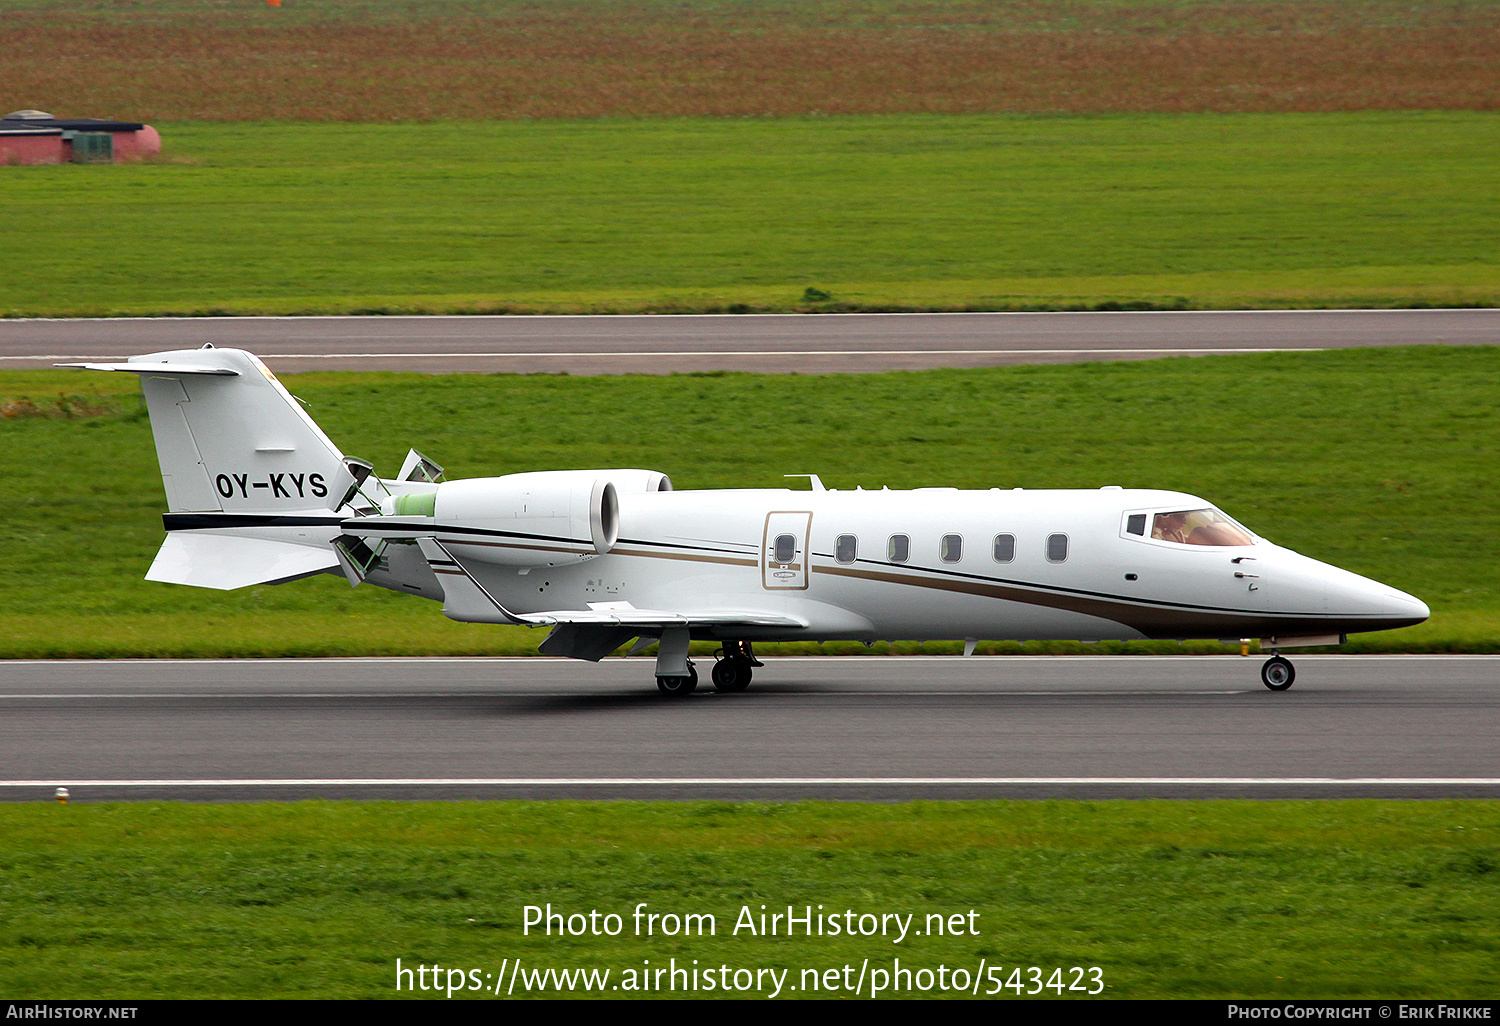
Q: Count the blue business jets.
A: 0